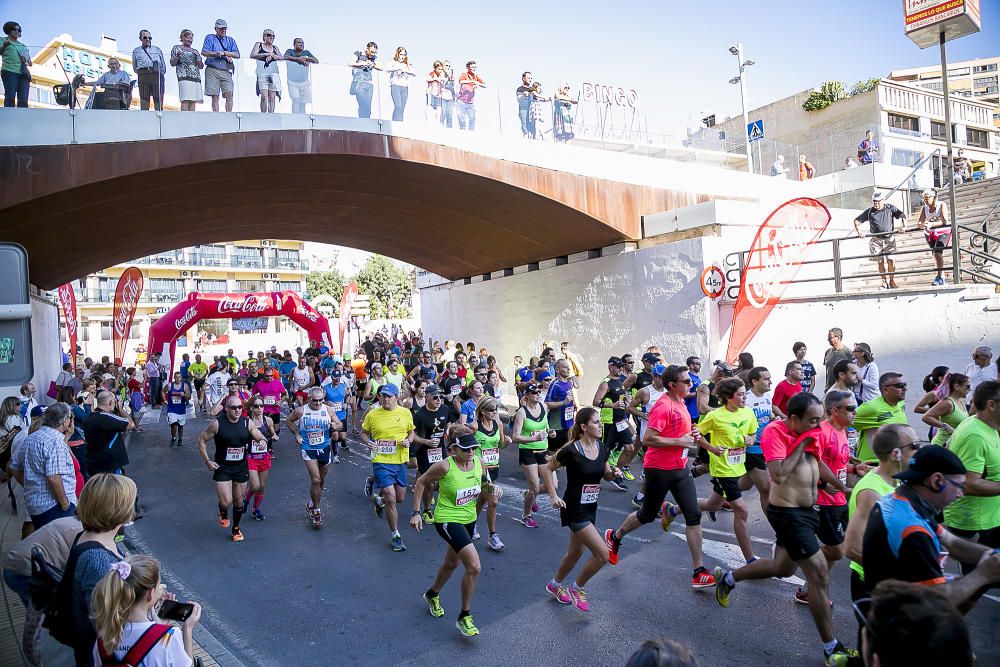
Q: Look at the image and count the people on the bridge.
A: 15